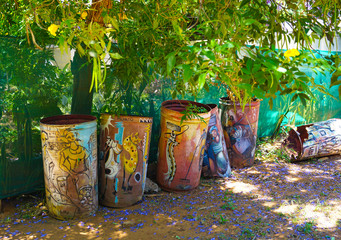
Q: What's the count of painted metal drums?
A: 6